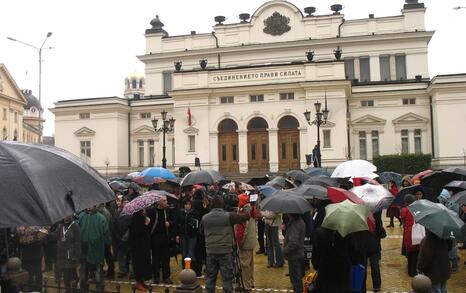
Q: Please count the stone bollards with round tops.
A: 3